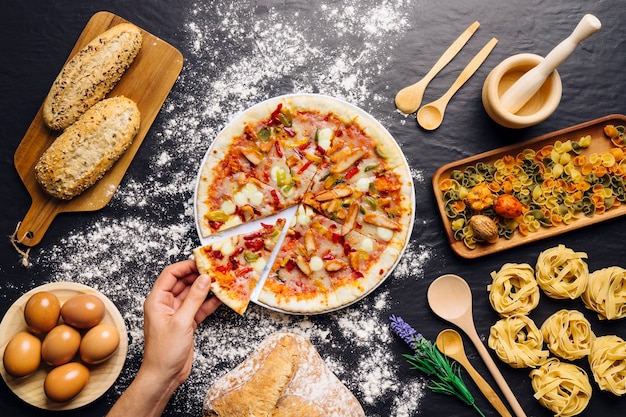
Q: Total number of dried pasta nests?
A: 7